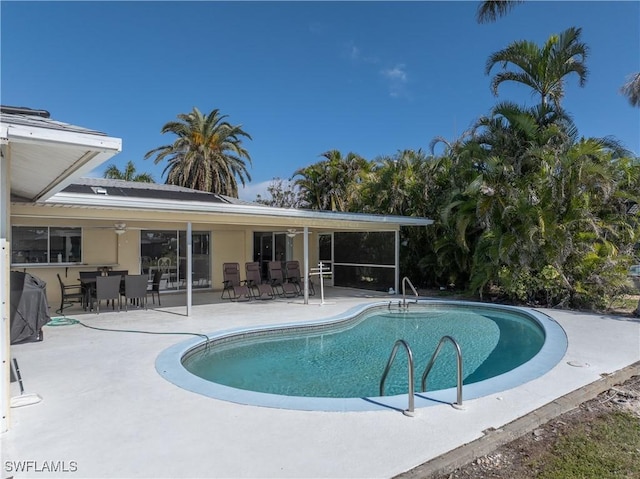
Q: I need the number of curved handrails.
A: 3